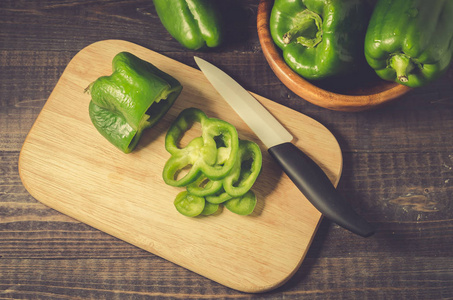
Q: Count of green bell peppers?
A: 4